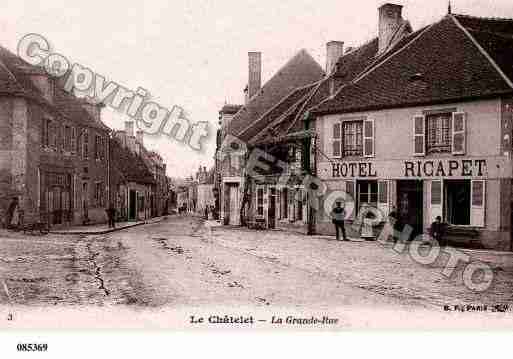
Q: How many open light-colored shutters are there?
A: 8